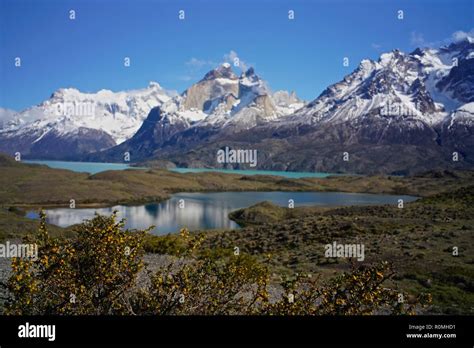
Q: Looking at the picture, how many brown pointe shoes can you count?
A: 0